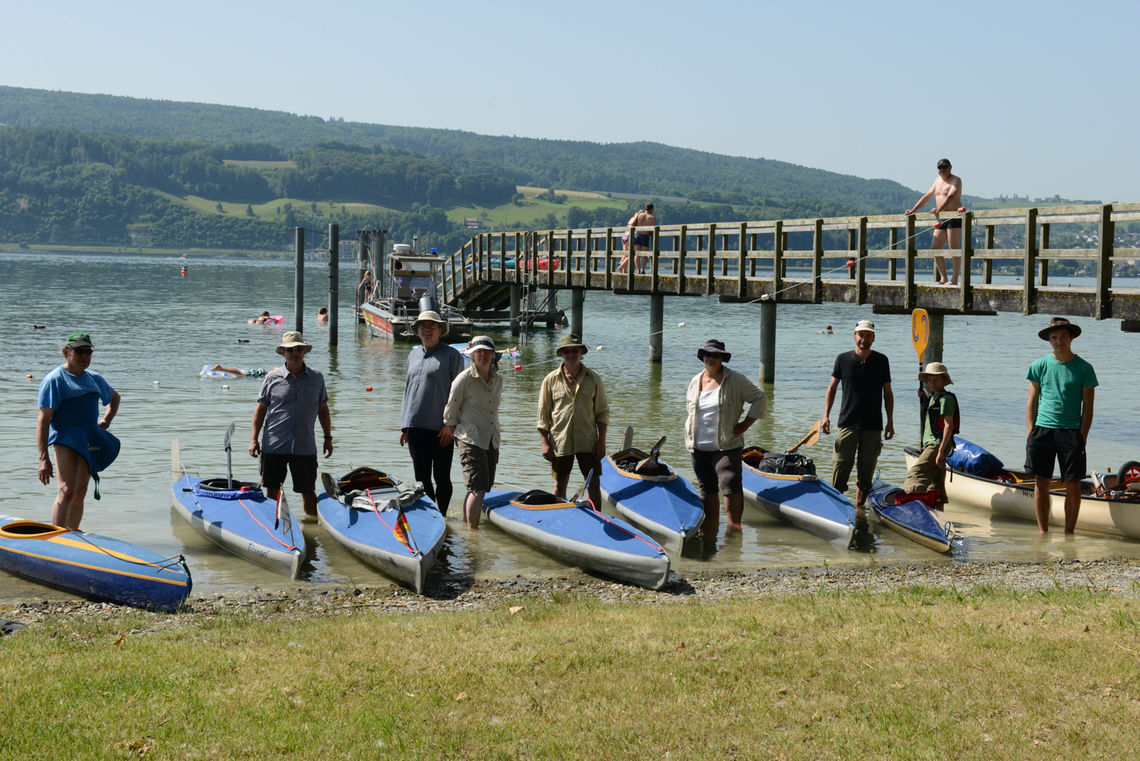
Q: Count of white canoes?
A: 1